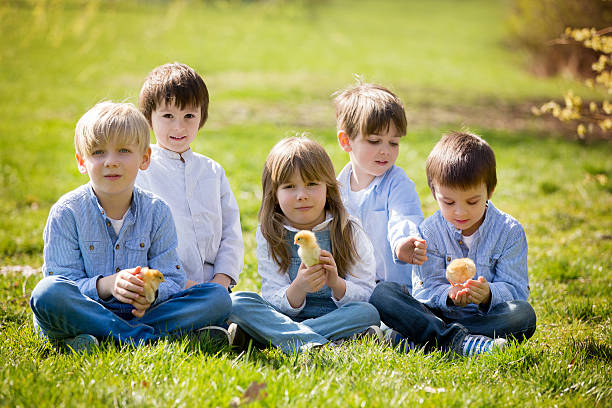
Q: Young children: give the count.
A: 5